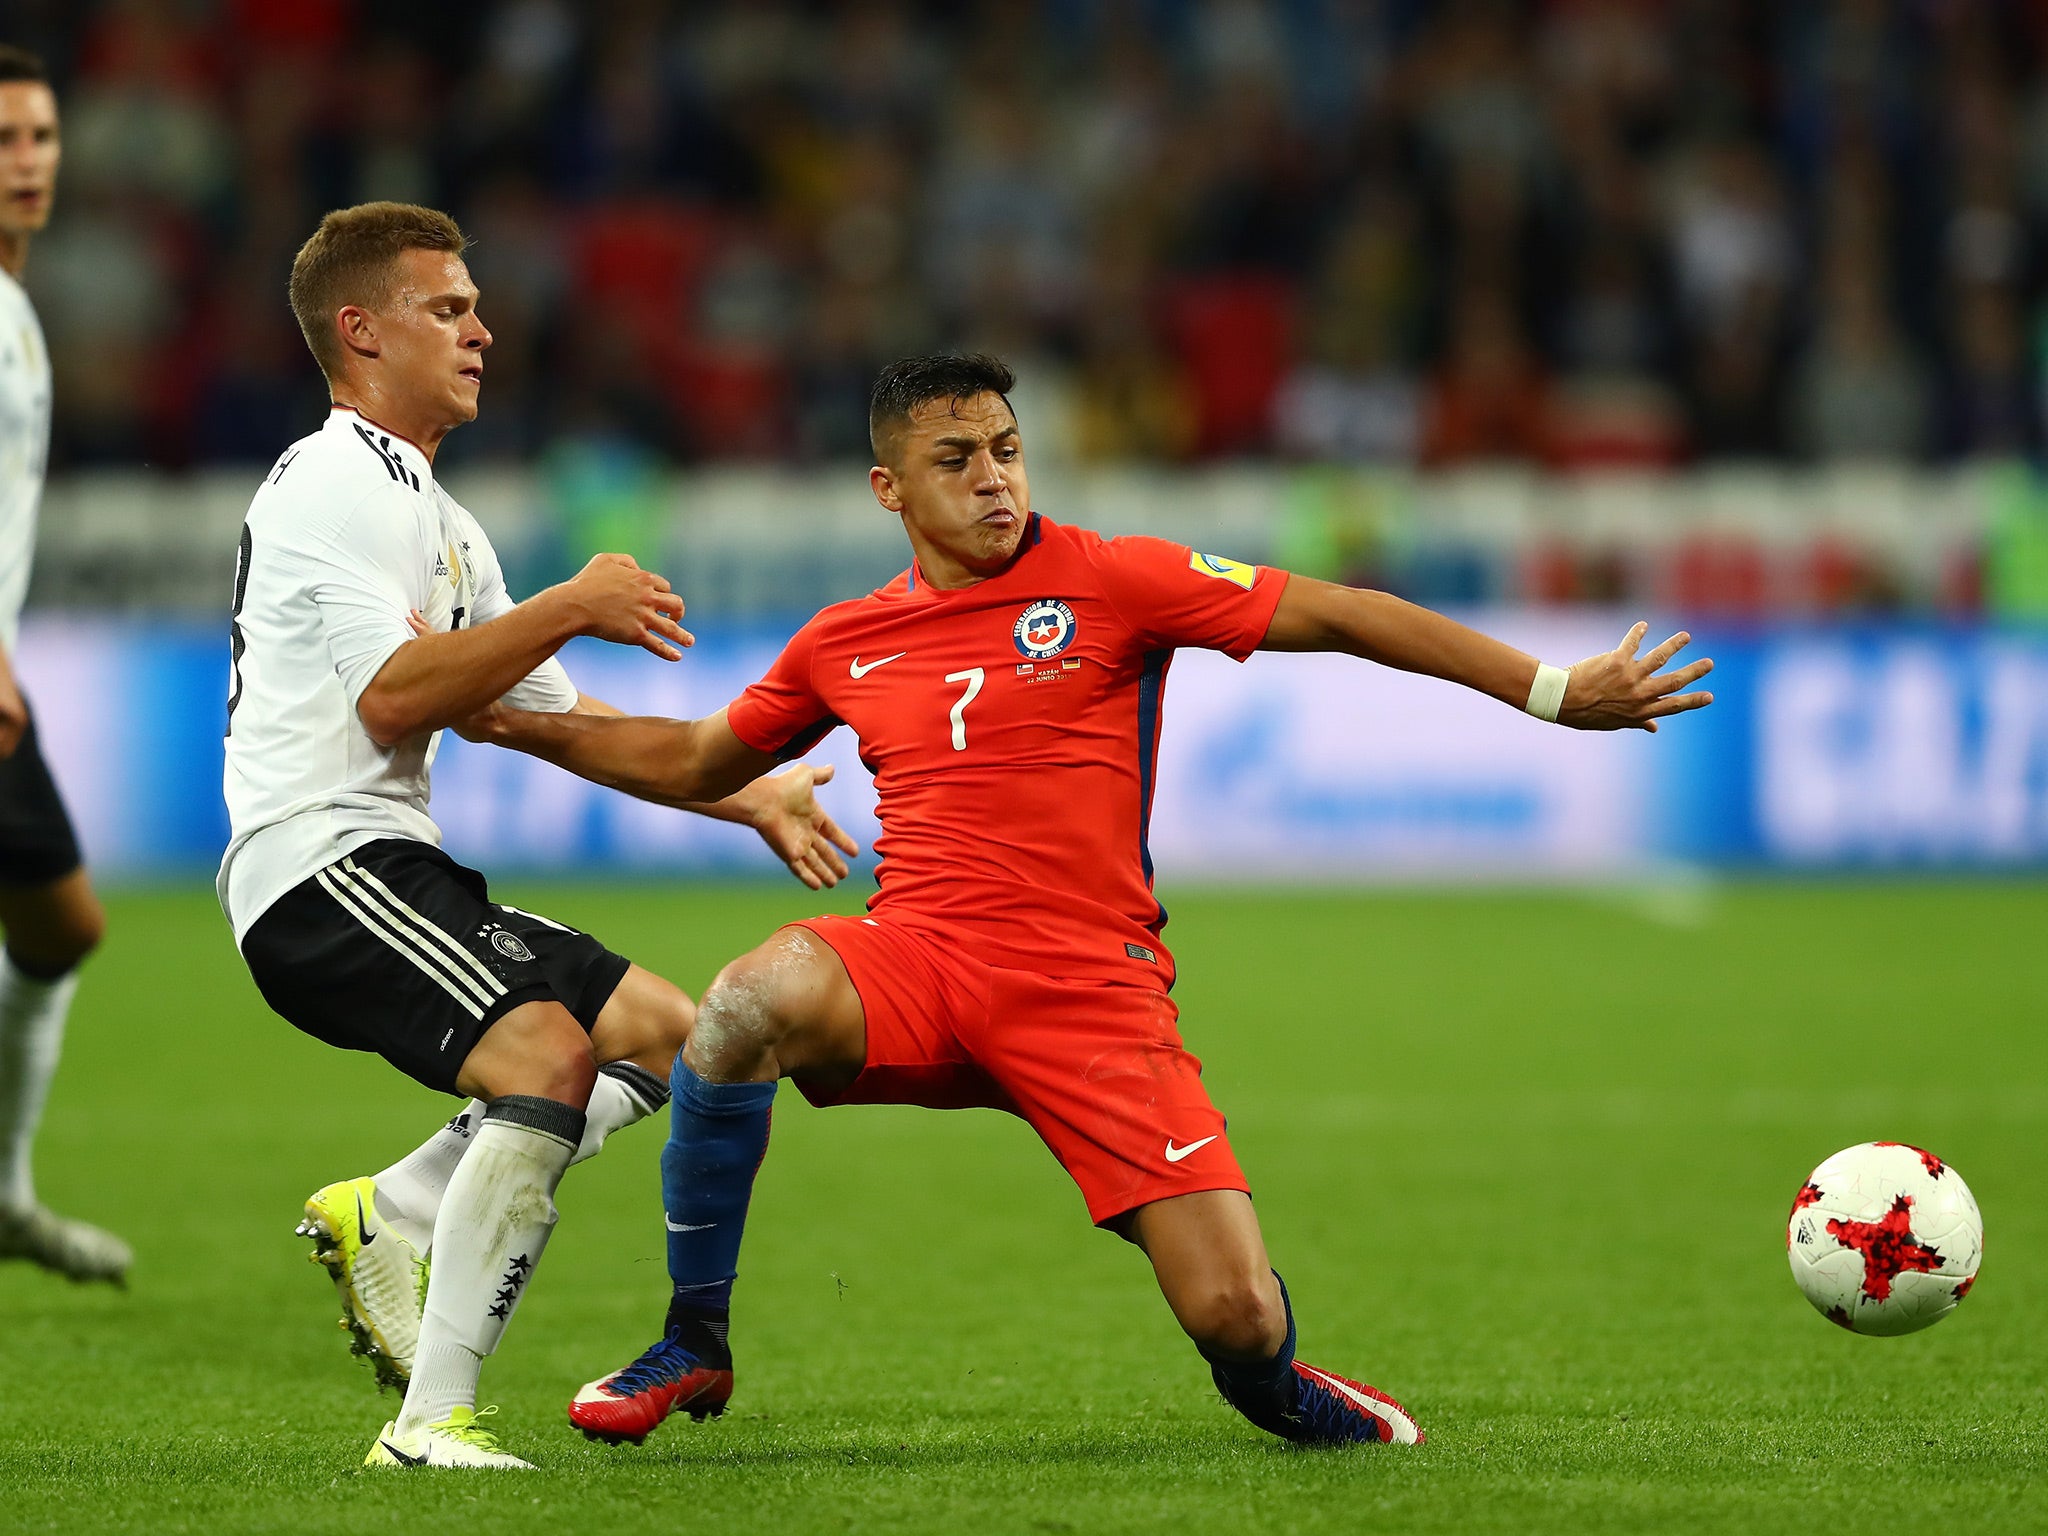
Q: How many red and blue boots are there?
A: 2